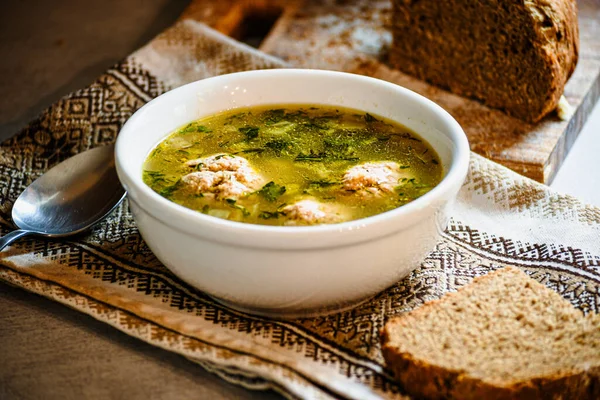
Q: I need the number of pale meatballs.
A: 3